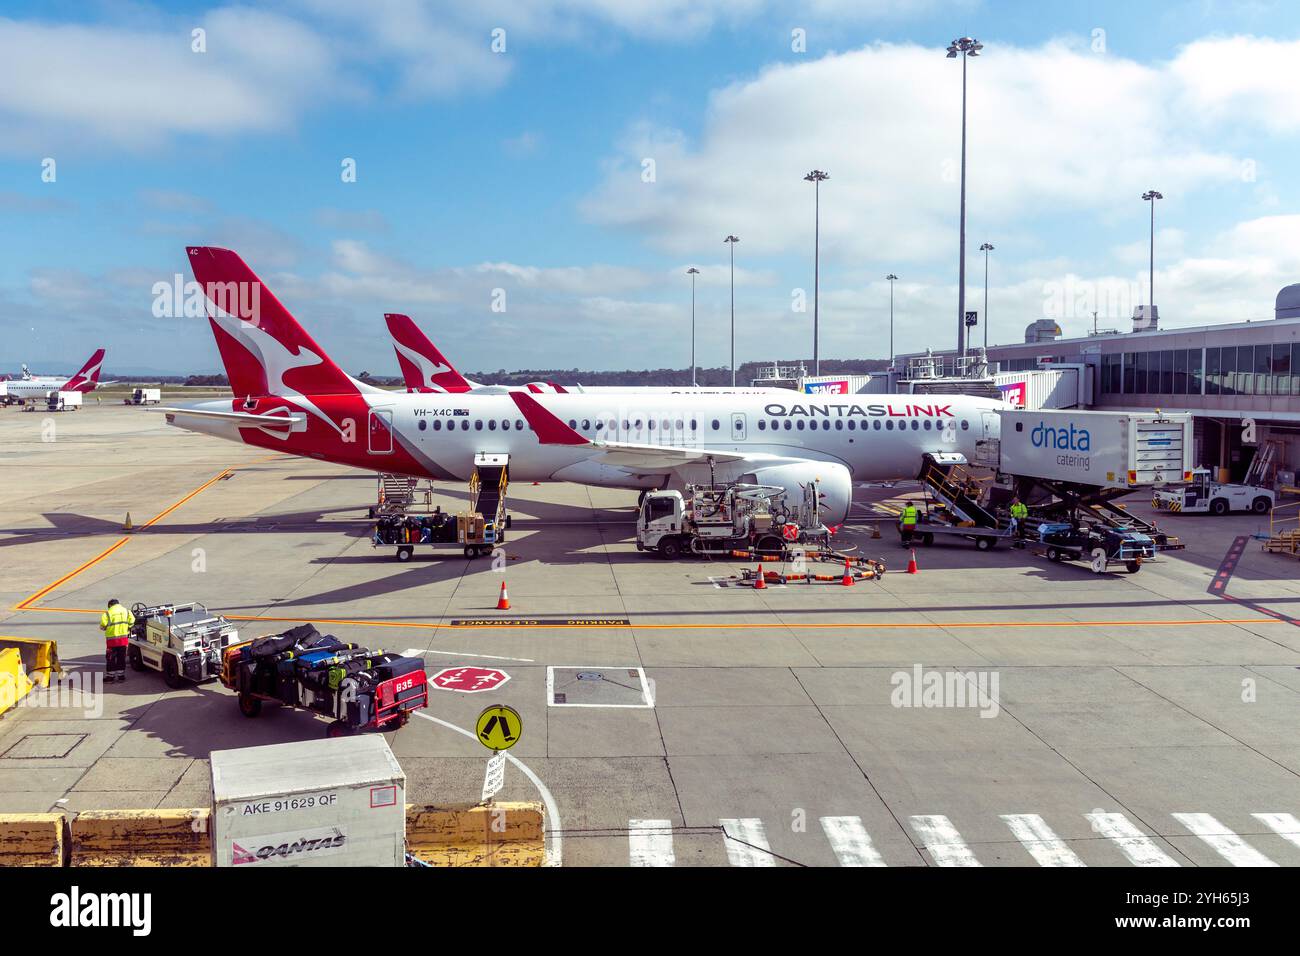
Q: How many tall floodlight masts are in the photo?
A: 7